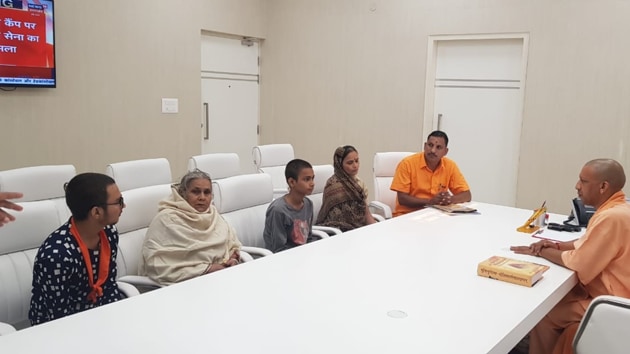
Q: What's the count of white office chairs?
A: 10